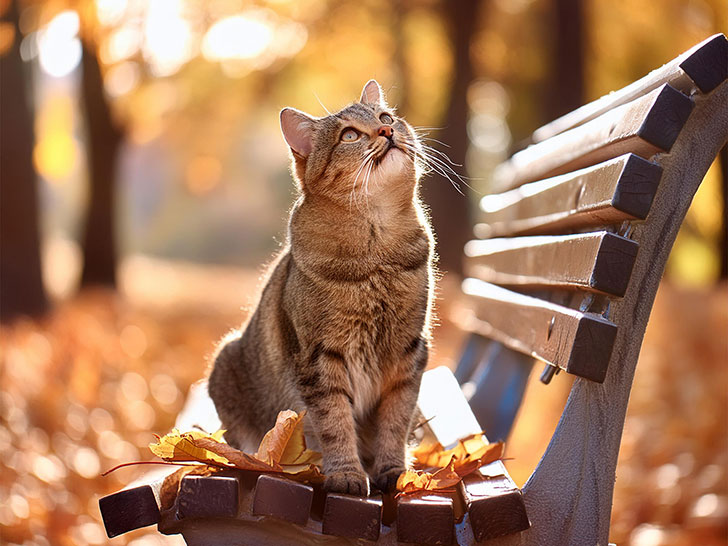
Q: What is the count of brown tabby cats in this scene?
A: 1